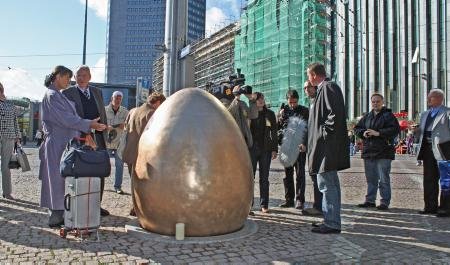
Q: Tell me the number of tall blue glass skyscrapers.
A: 1